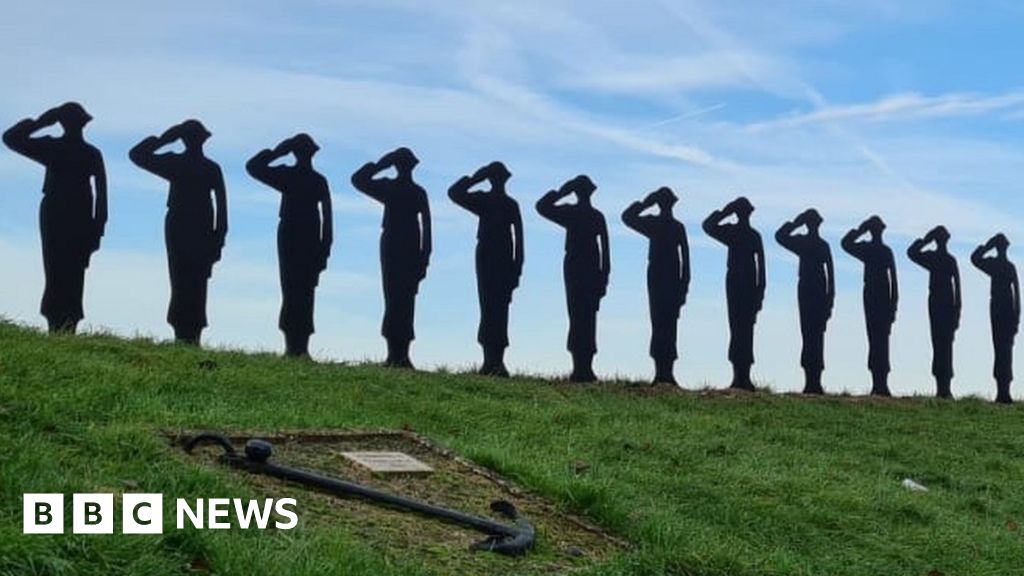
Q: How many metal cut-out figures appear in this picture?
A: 12